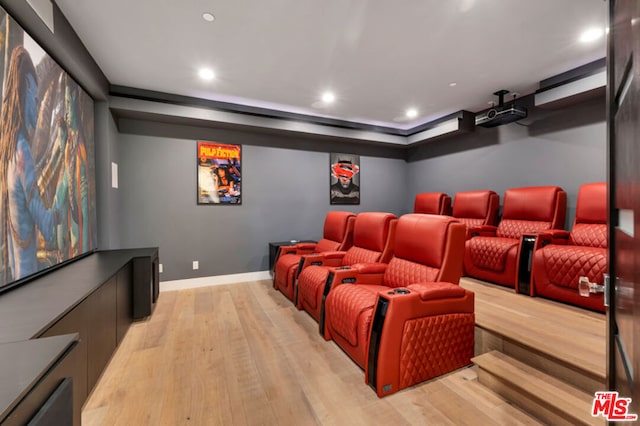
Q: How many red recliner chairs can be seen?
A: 7